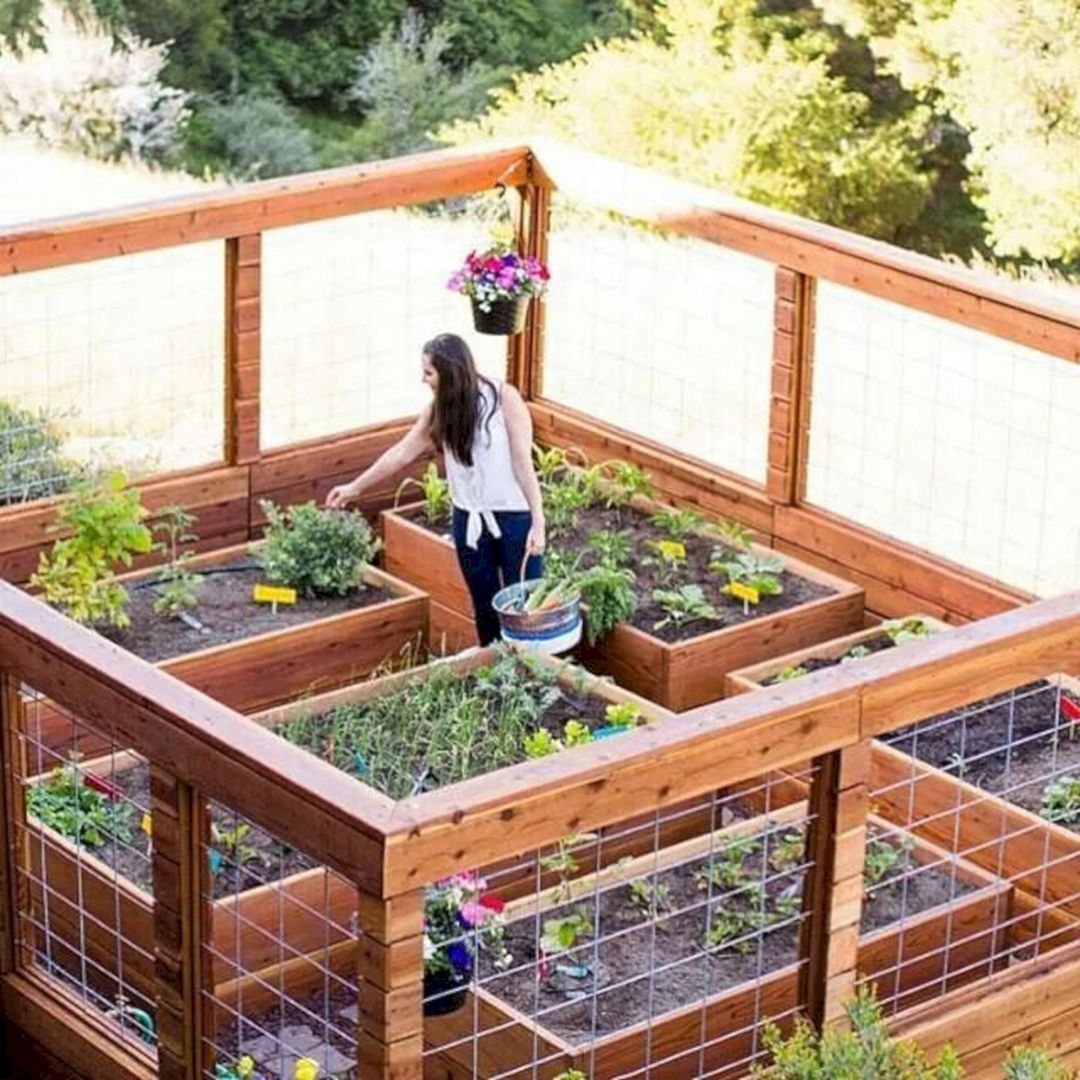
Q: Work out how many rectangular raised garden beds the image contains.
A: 6